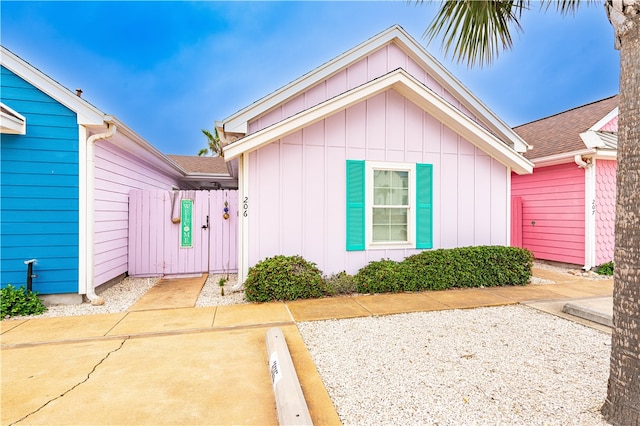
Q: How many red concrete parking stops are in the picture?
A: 0